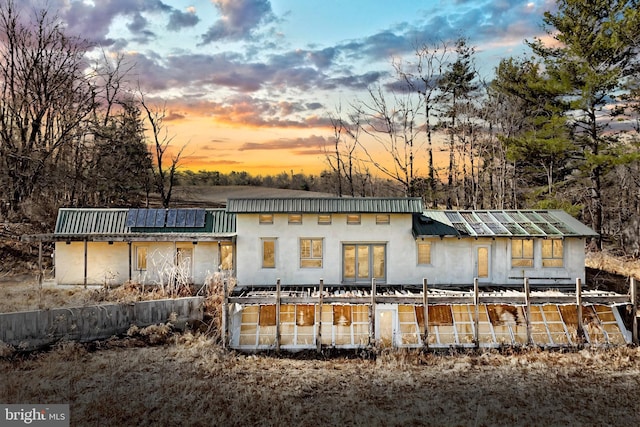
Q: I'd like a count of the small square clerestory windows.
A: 5